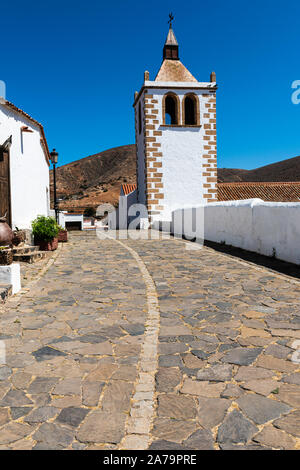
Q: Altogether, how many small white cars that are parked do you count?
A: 0